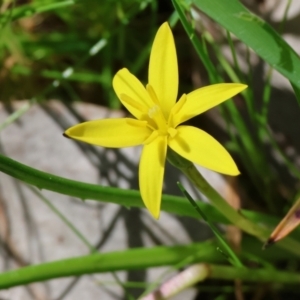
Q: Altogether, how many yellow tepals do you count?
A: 6